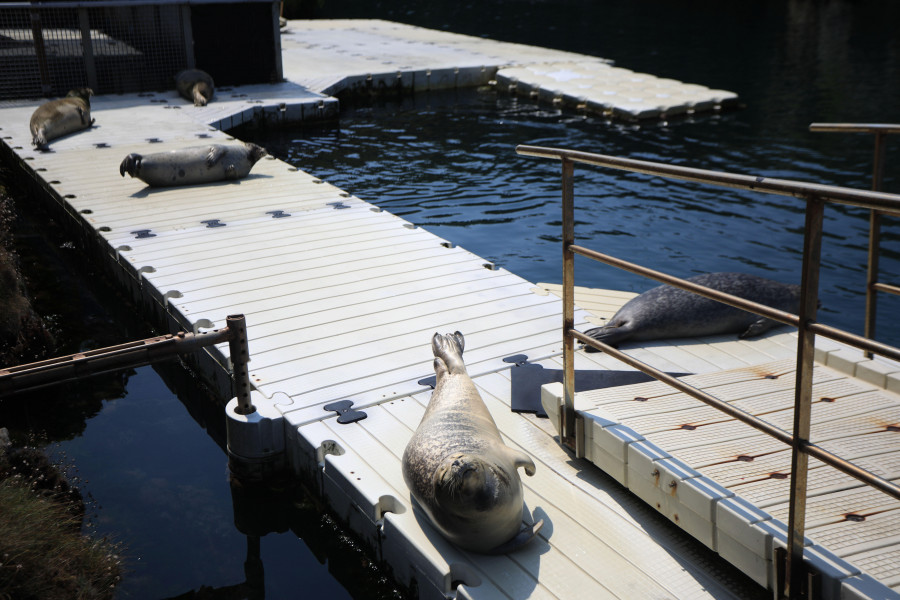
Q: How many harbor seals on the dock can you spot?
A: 5